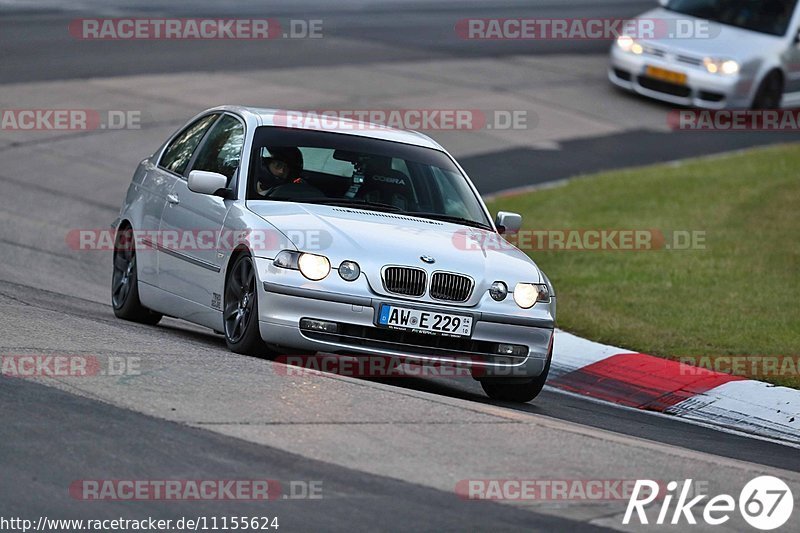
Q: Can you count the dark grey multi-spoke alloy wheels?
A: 2